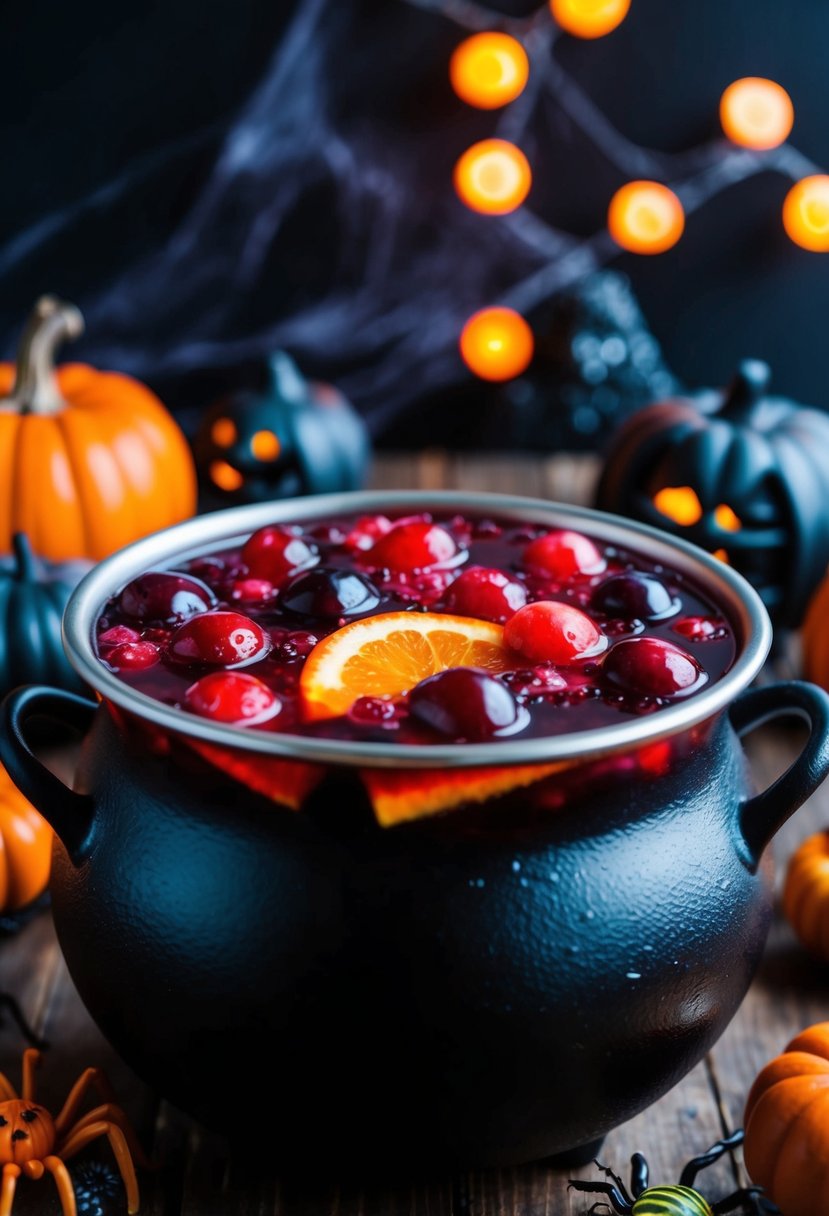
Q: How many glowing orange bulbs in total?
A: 7